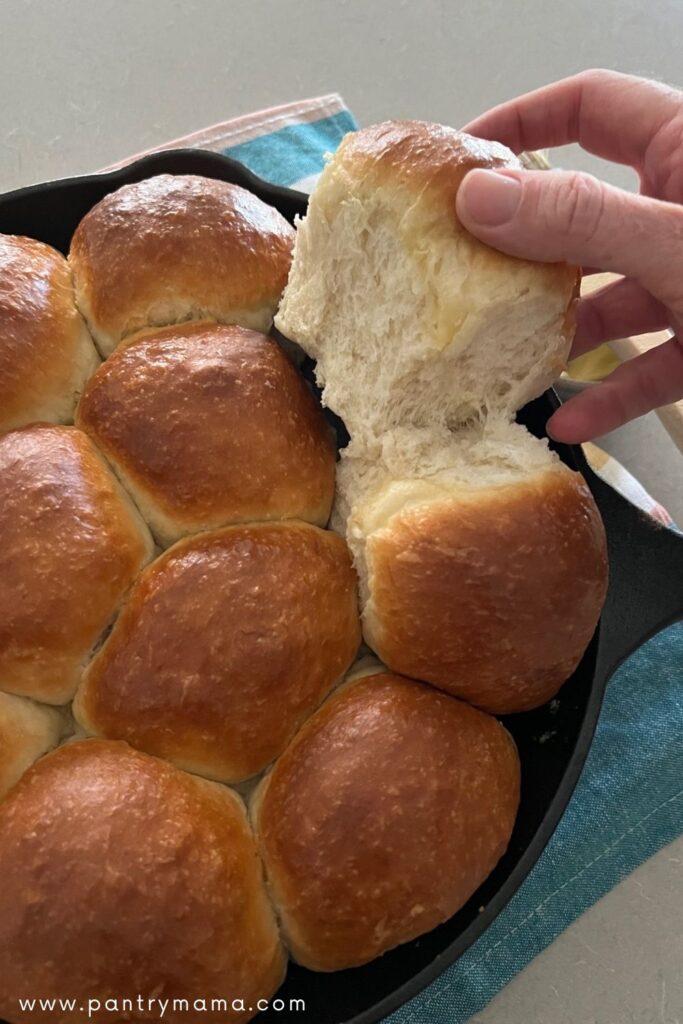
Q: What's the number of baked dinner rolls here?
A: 10